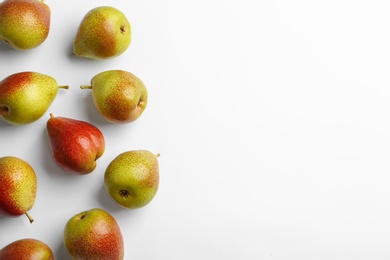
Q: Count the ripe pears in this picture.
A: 9